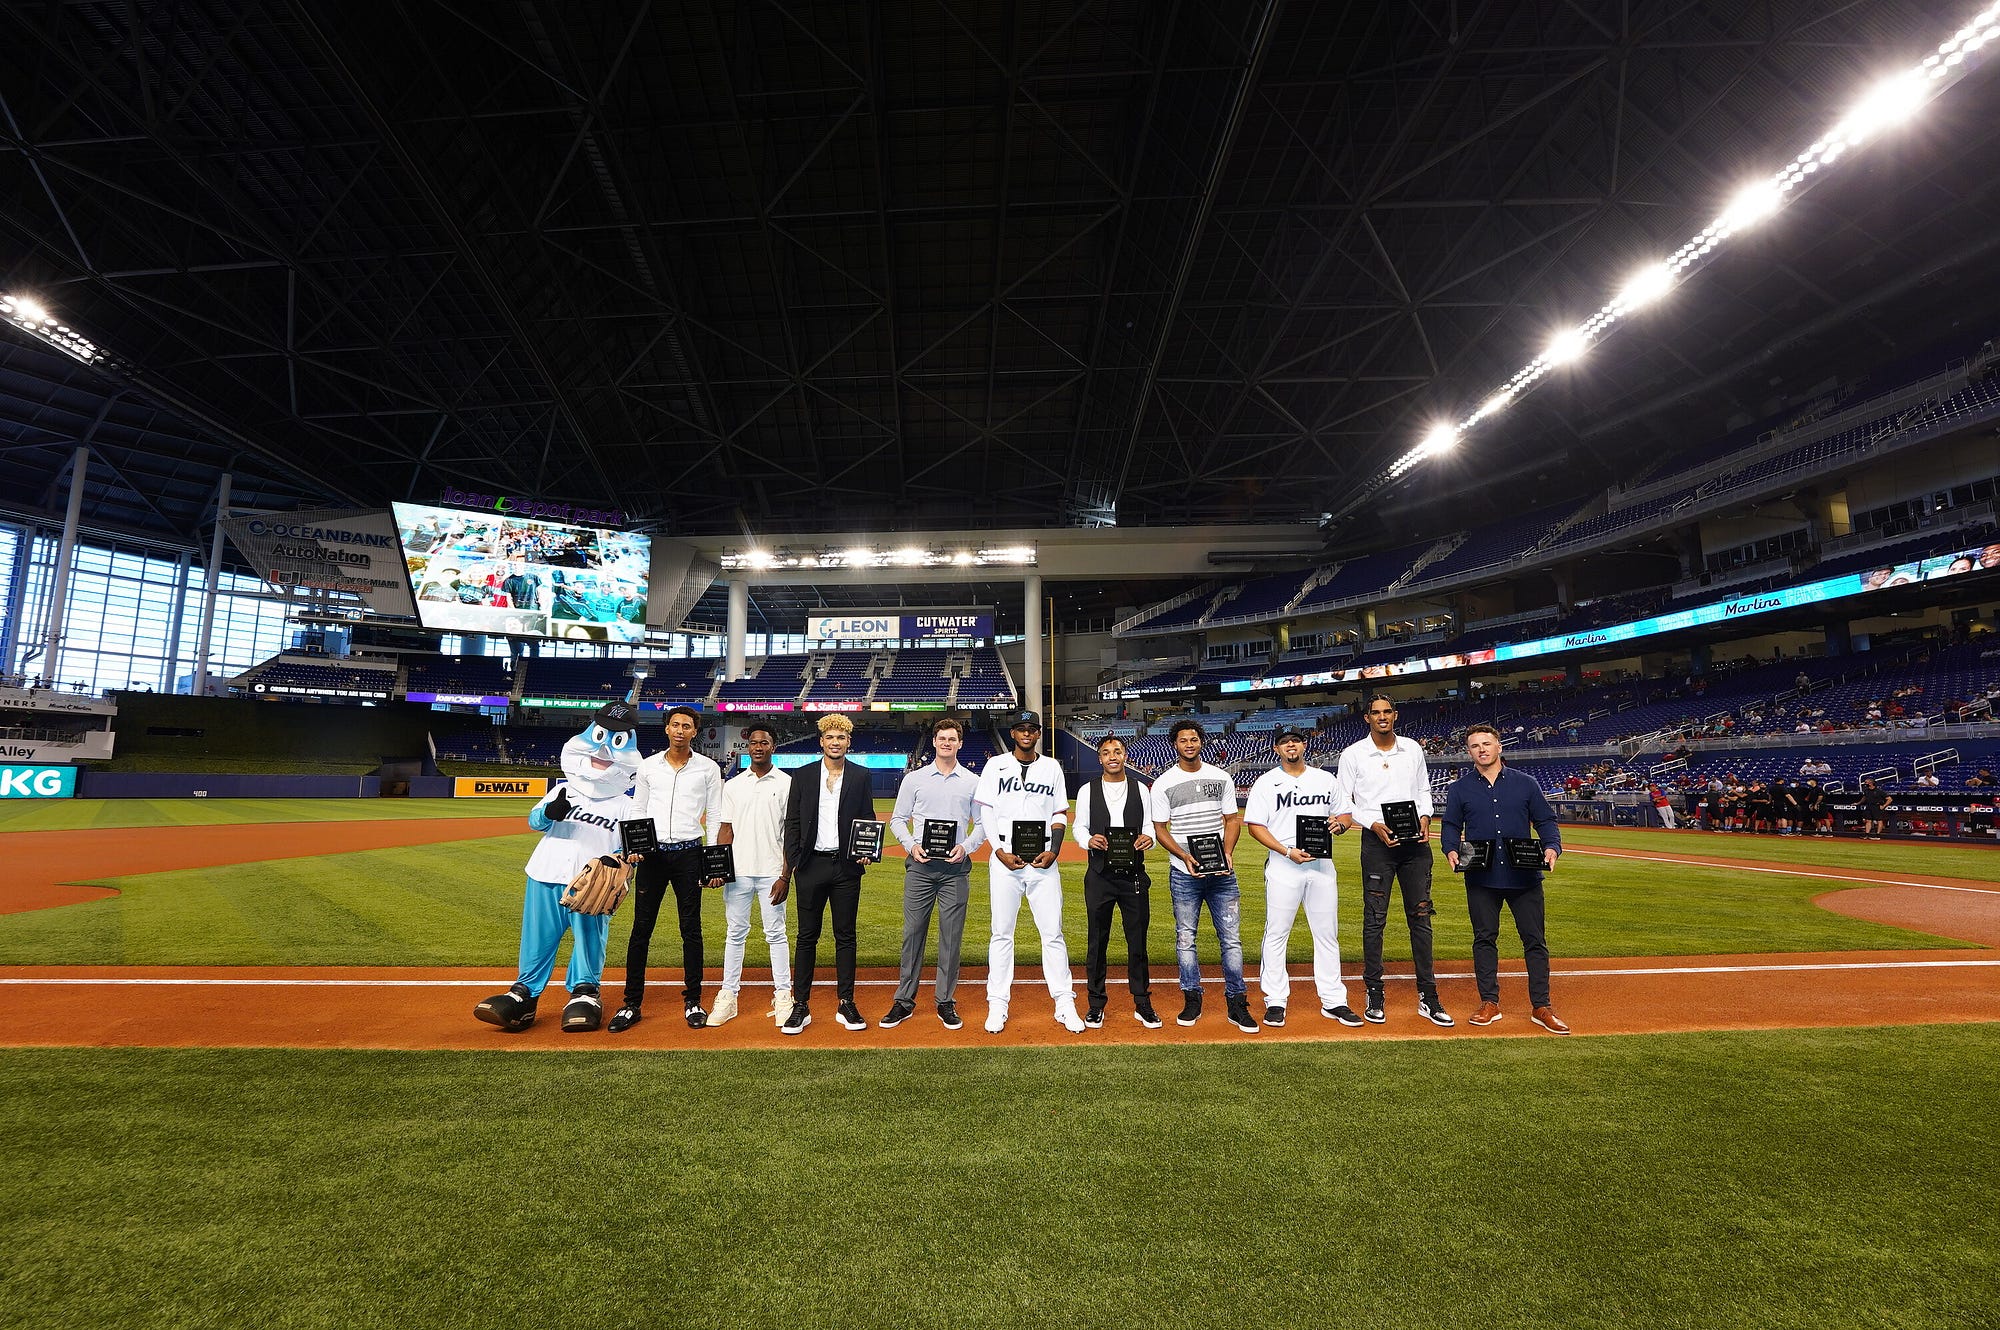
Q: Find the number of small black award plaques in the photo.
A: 11